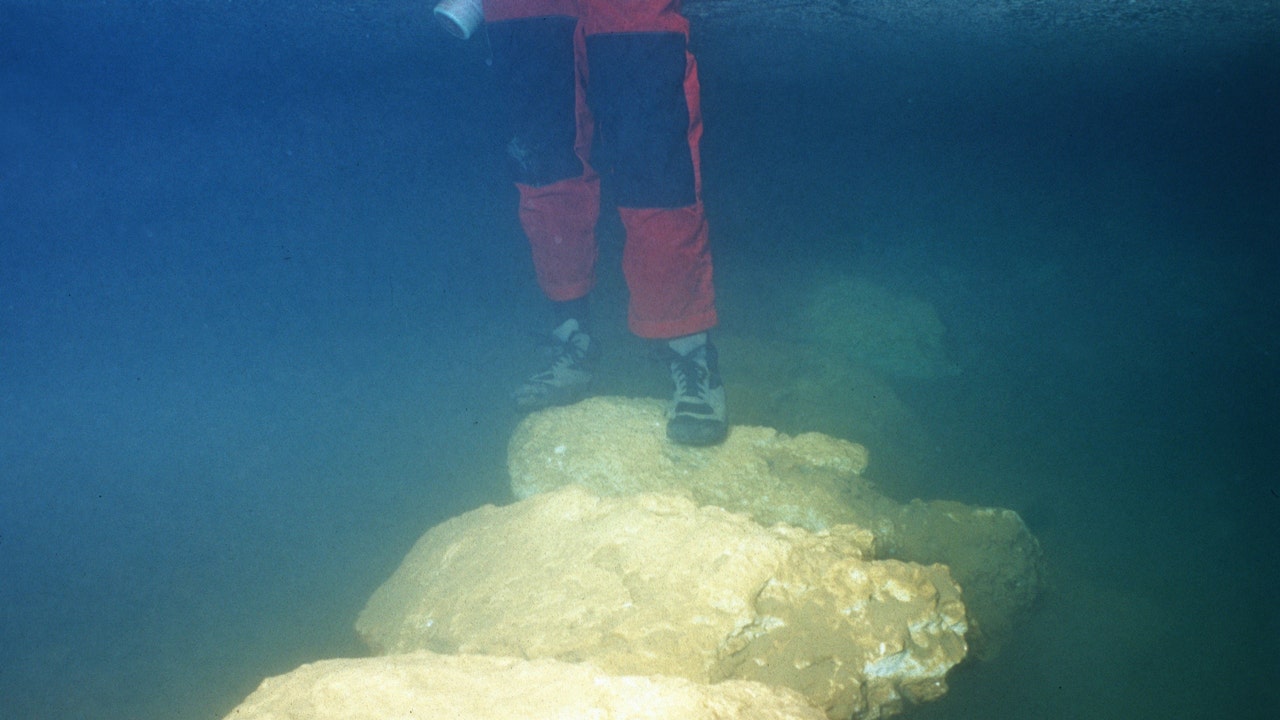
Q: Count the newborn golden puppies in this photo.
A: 0